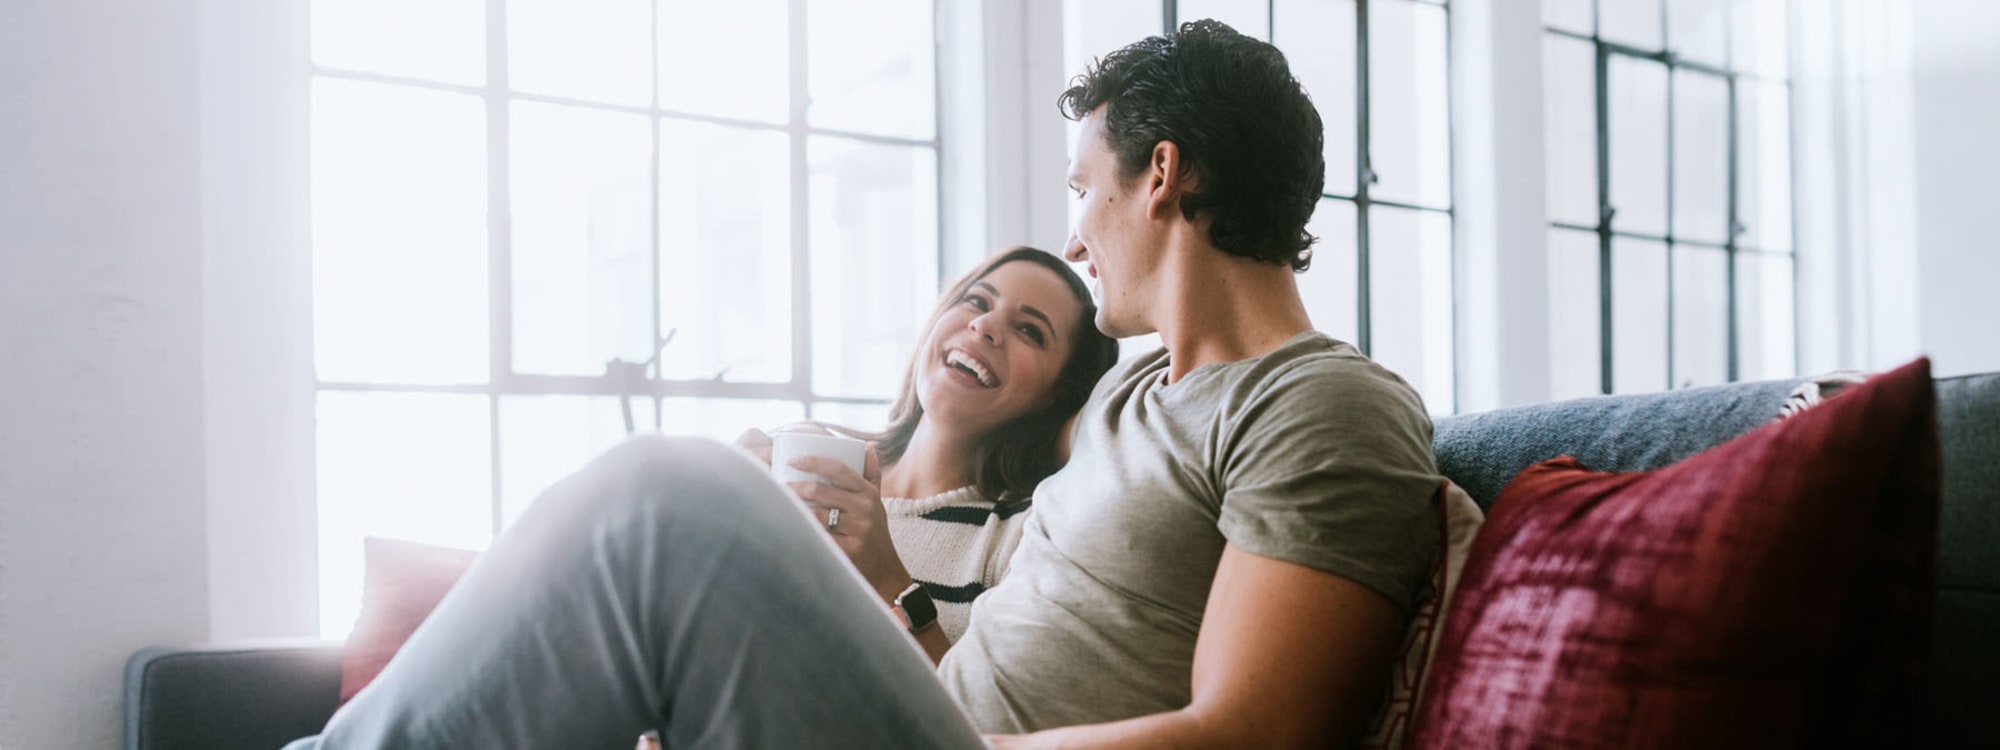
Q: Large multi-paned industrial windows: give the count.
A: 3